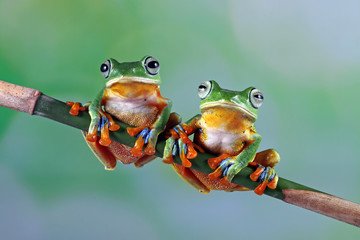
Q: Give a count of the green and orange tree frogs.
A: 2